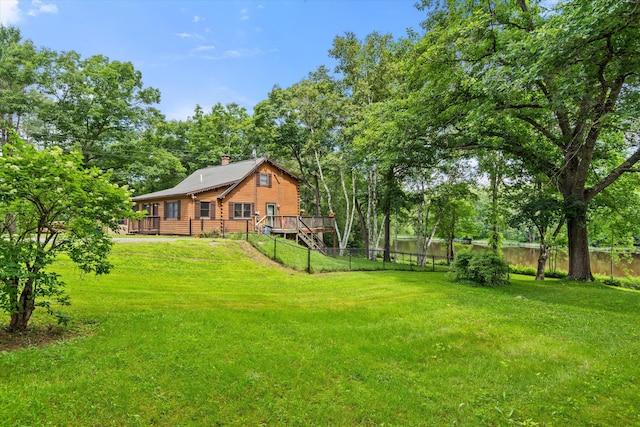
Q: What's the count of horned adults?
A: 0